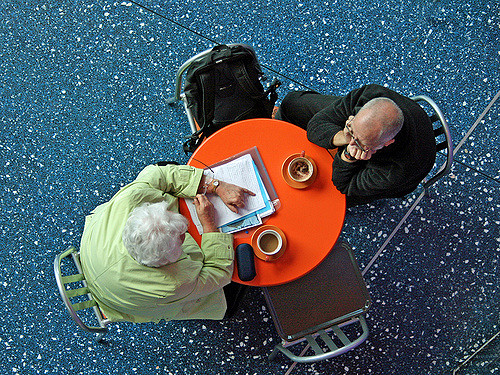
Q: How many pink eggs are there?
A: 0